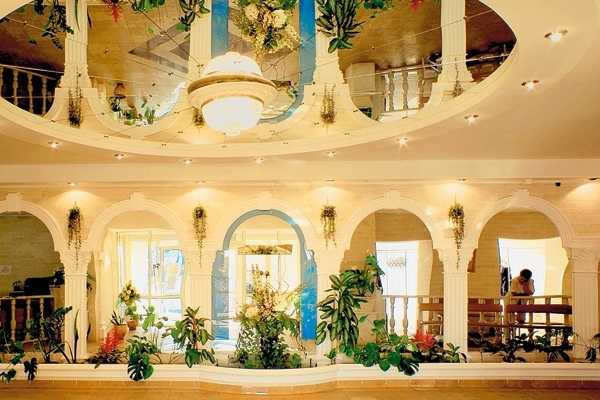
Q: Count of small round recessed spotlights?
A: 14